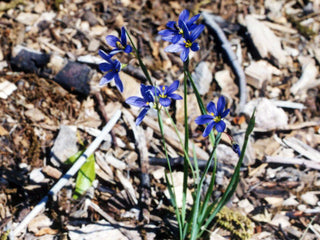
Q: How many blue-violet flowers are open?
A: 7